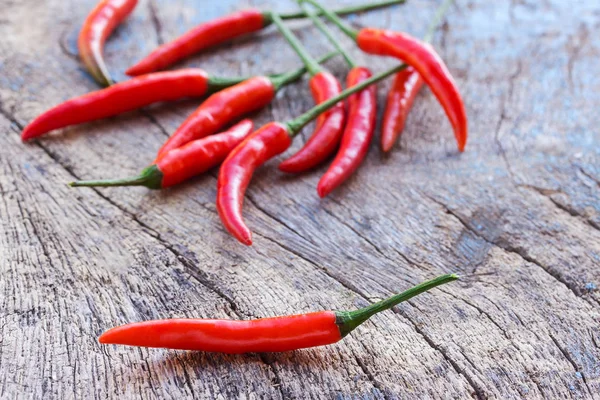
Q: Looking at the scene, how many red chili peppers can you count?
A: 11